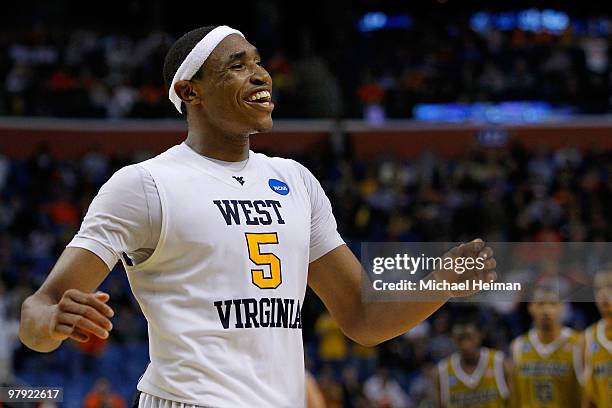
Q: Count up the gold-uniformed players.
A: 3